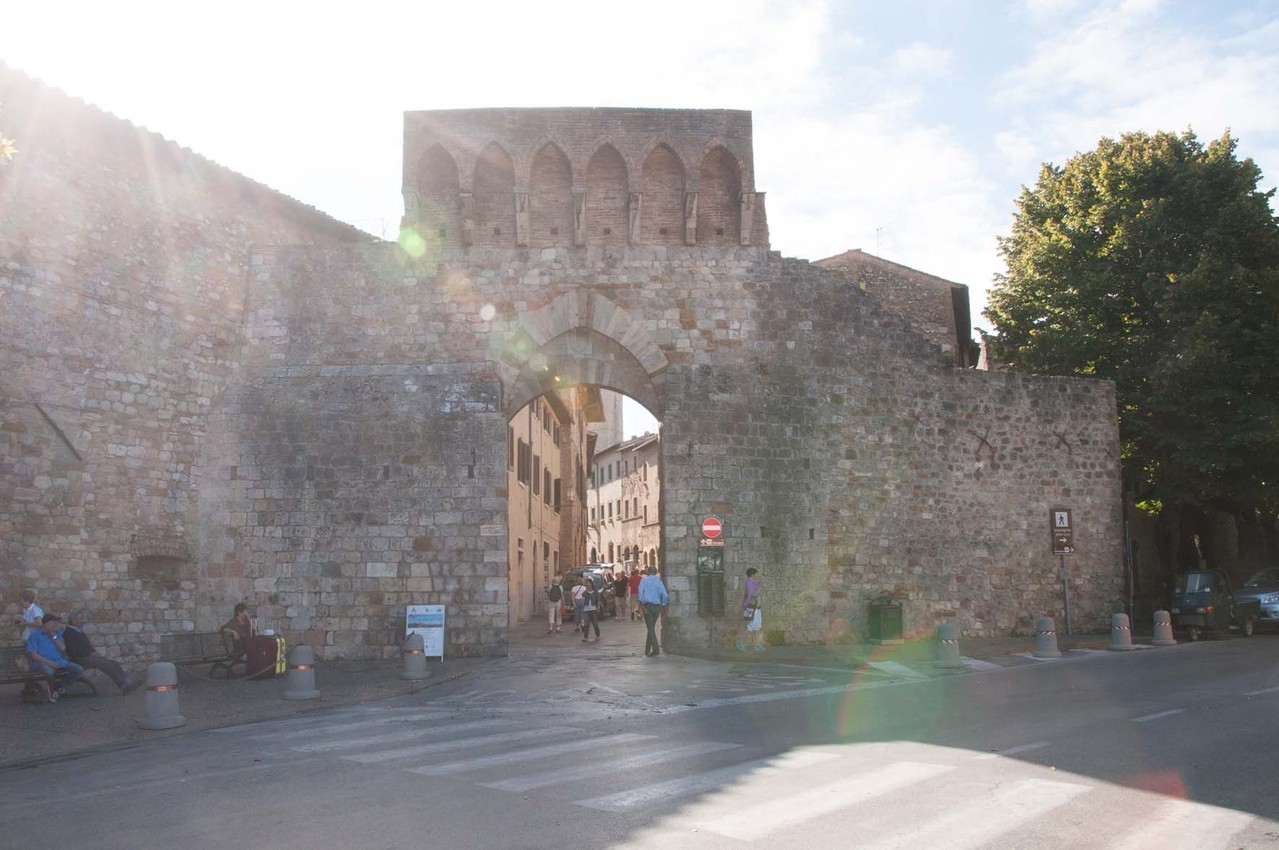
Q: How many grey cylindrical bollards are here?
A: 7